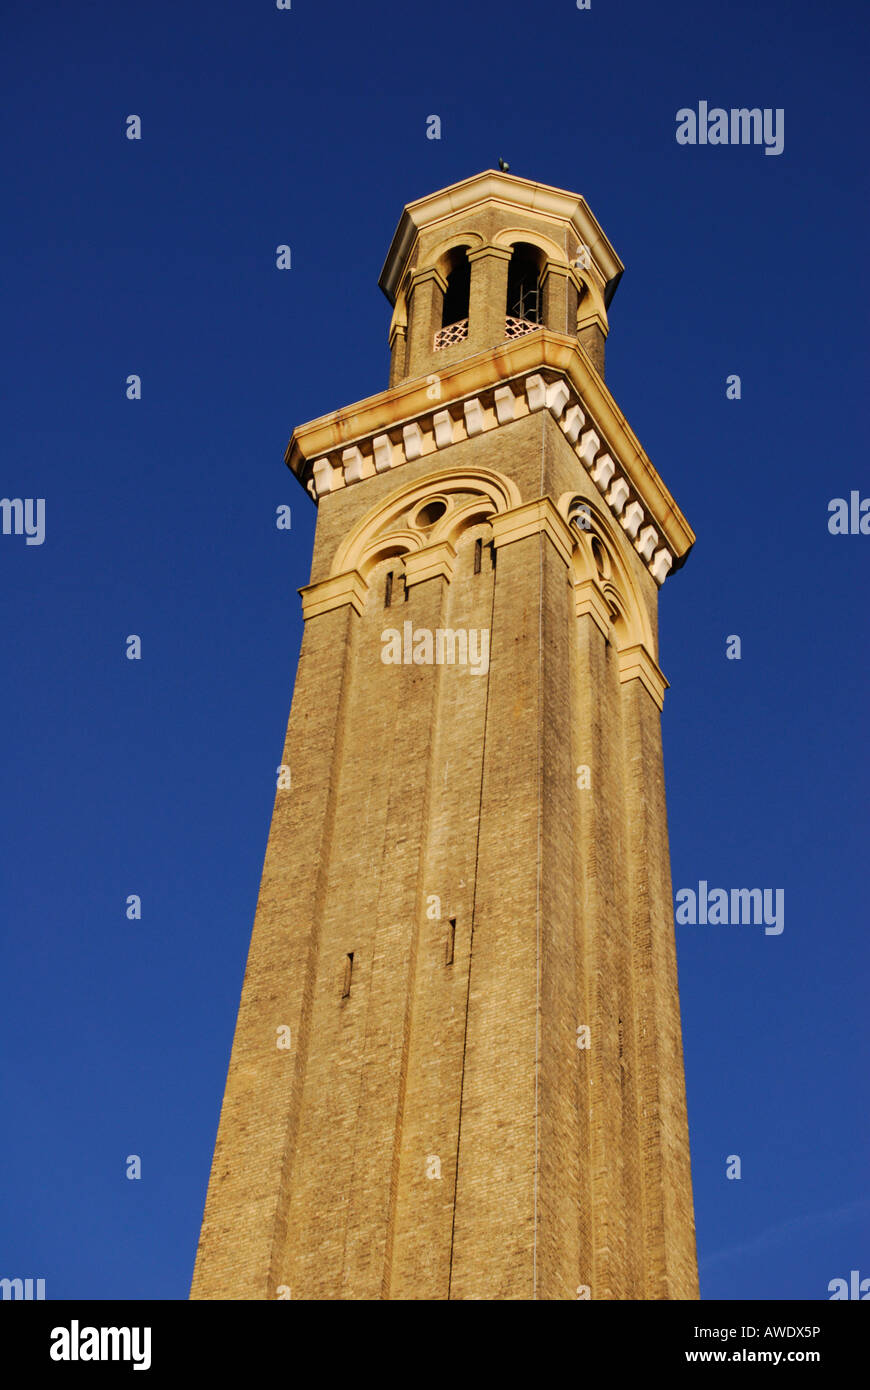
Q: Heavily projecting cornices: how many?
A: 2